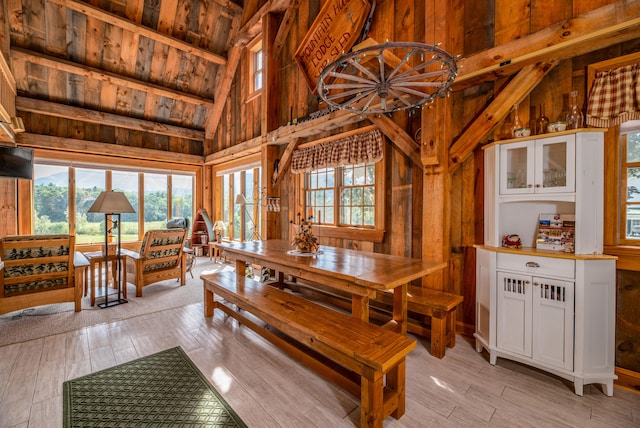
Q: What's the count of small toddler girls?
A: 0